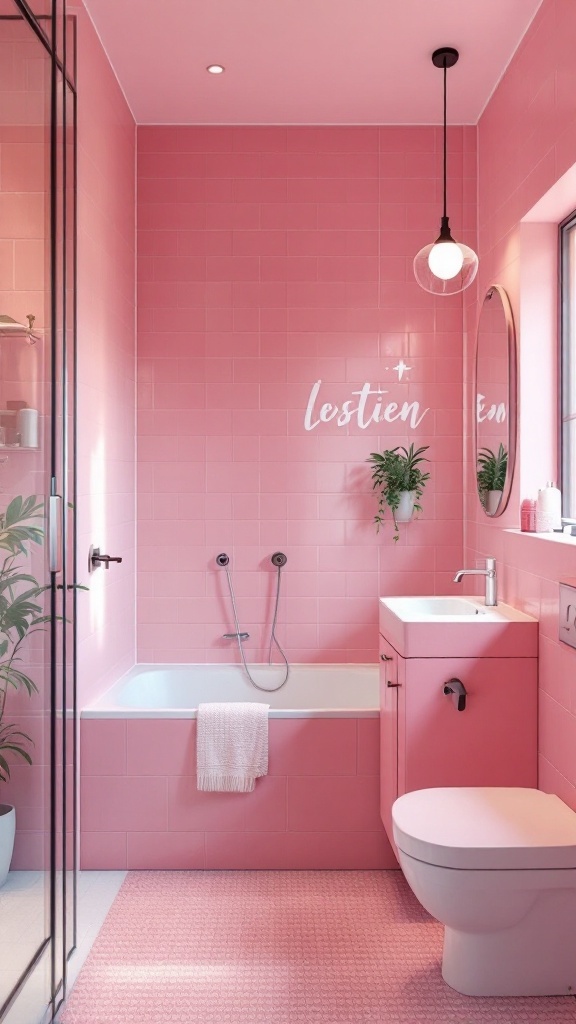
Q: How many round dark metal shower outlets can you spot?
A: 2